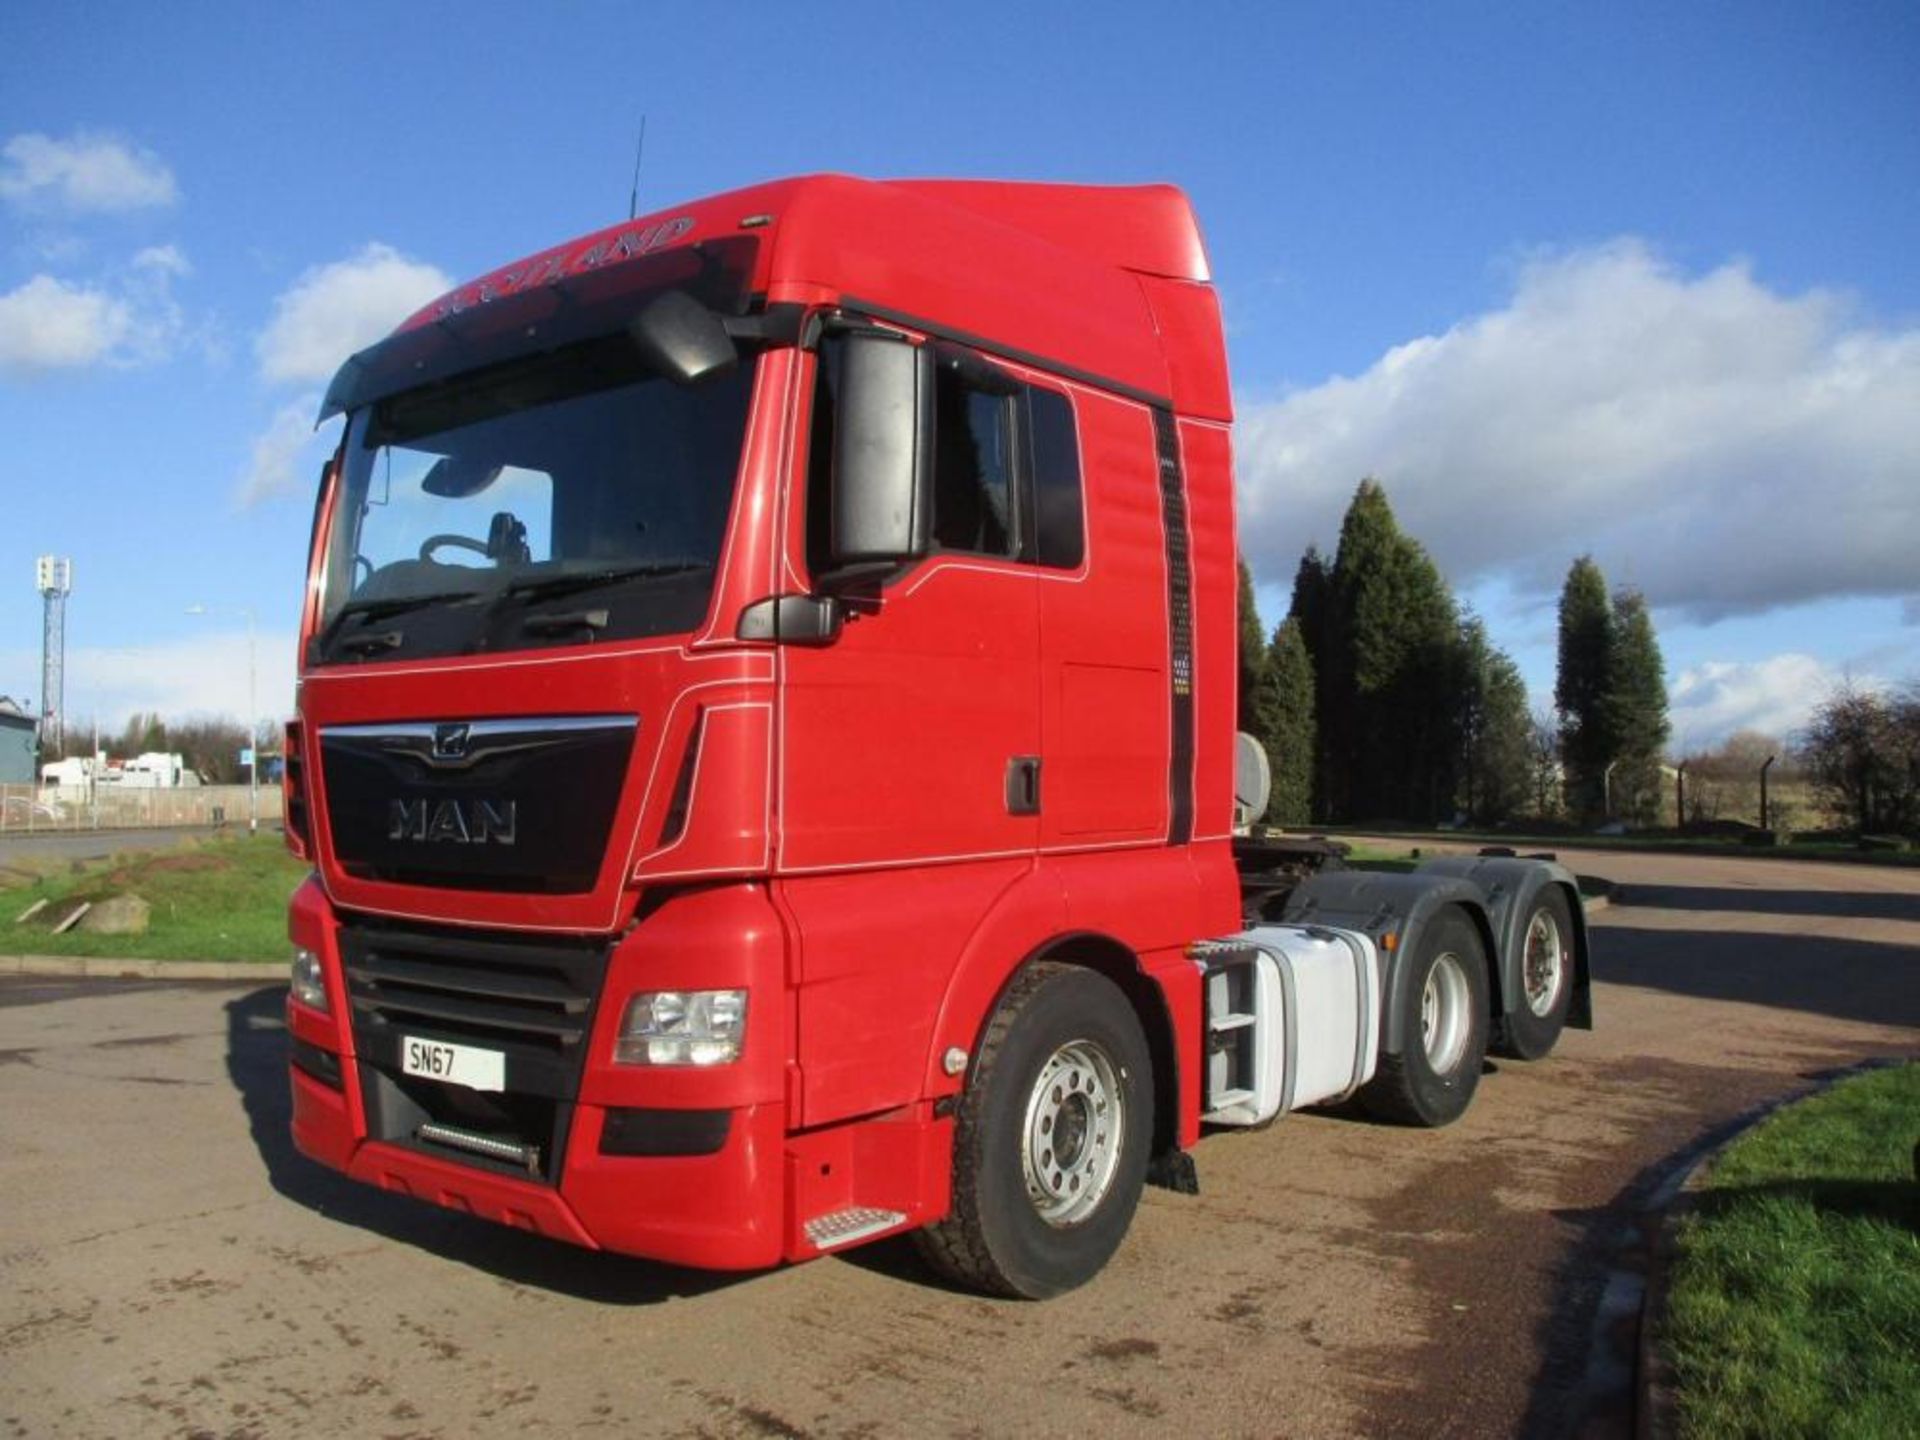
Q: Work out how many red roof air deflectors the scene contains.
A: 1